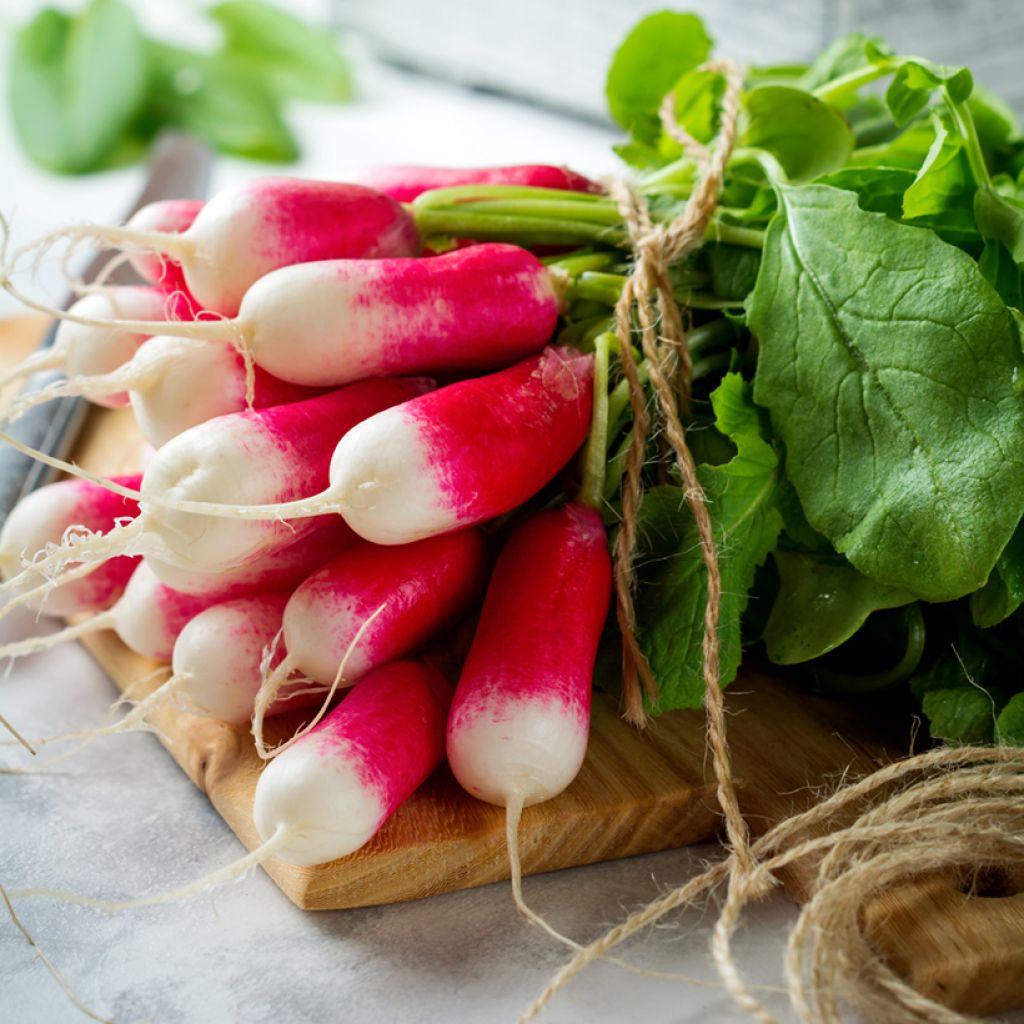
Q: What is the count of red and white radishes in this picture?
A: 14